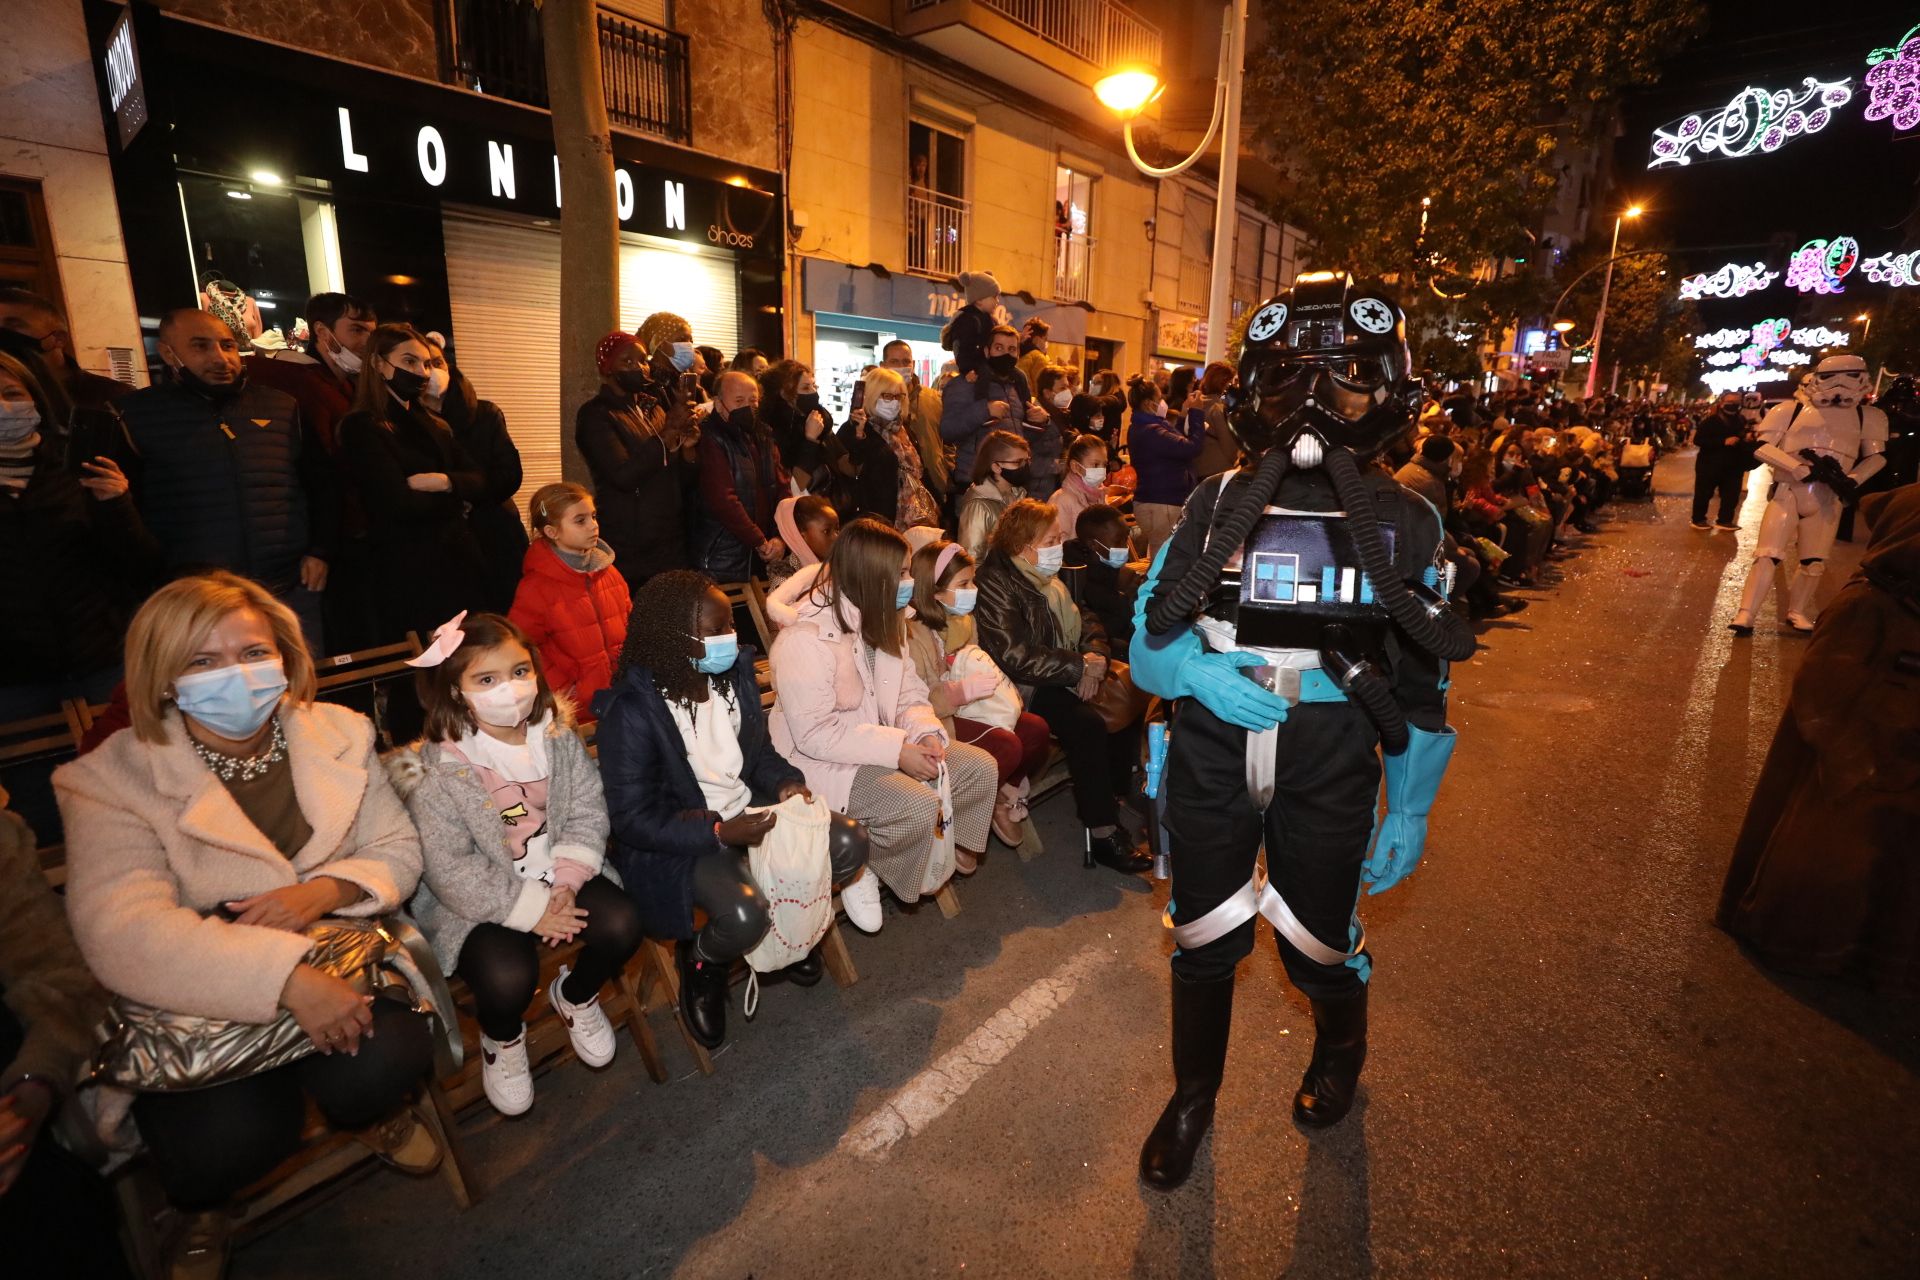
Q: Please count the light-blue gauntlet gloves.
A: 2